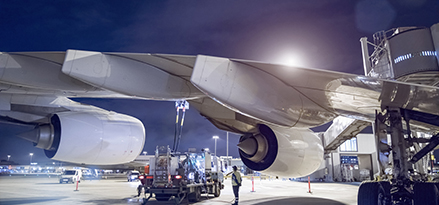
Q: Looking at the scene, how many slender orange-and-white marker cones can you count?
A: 3